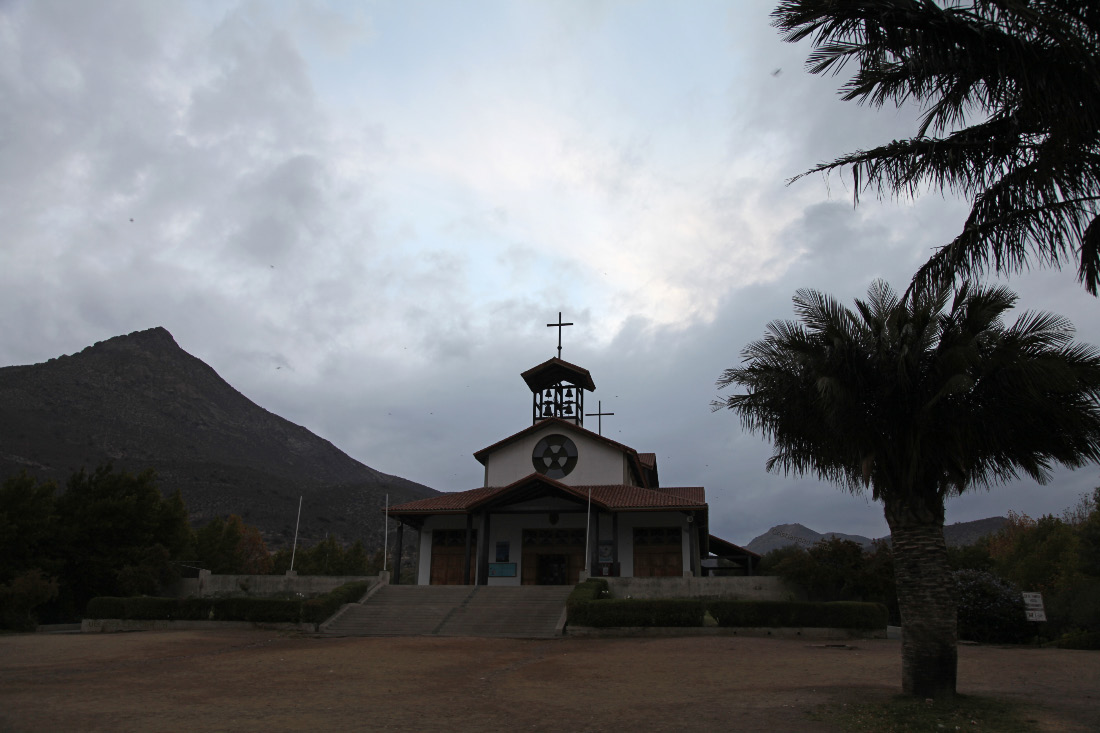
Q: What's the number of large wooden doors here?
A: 3